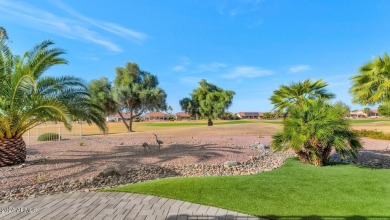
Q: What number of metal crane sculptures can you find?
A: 2